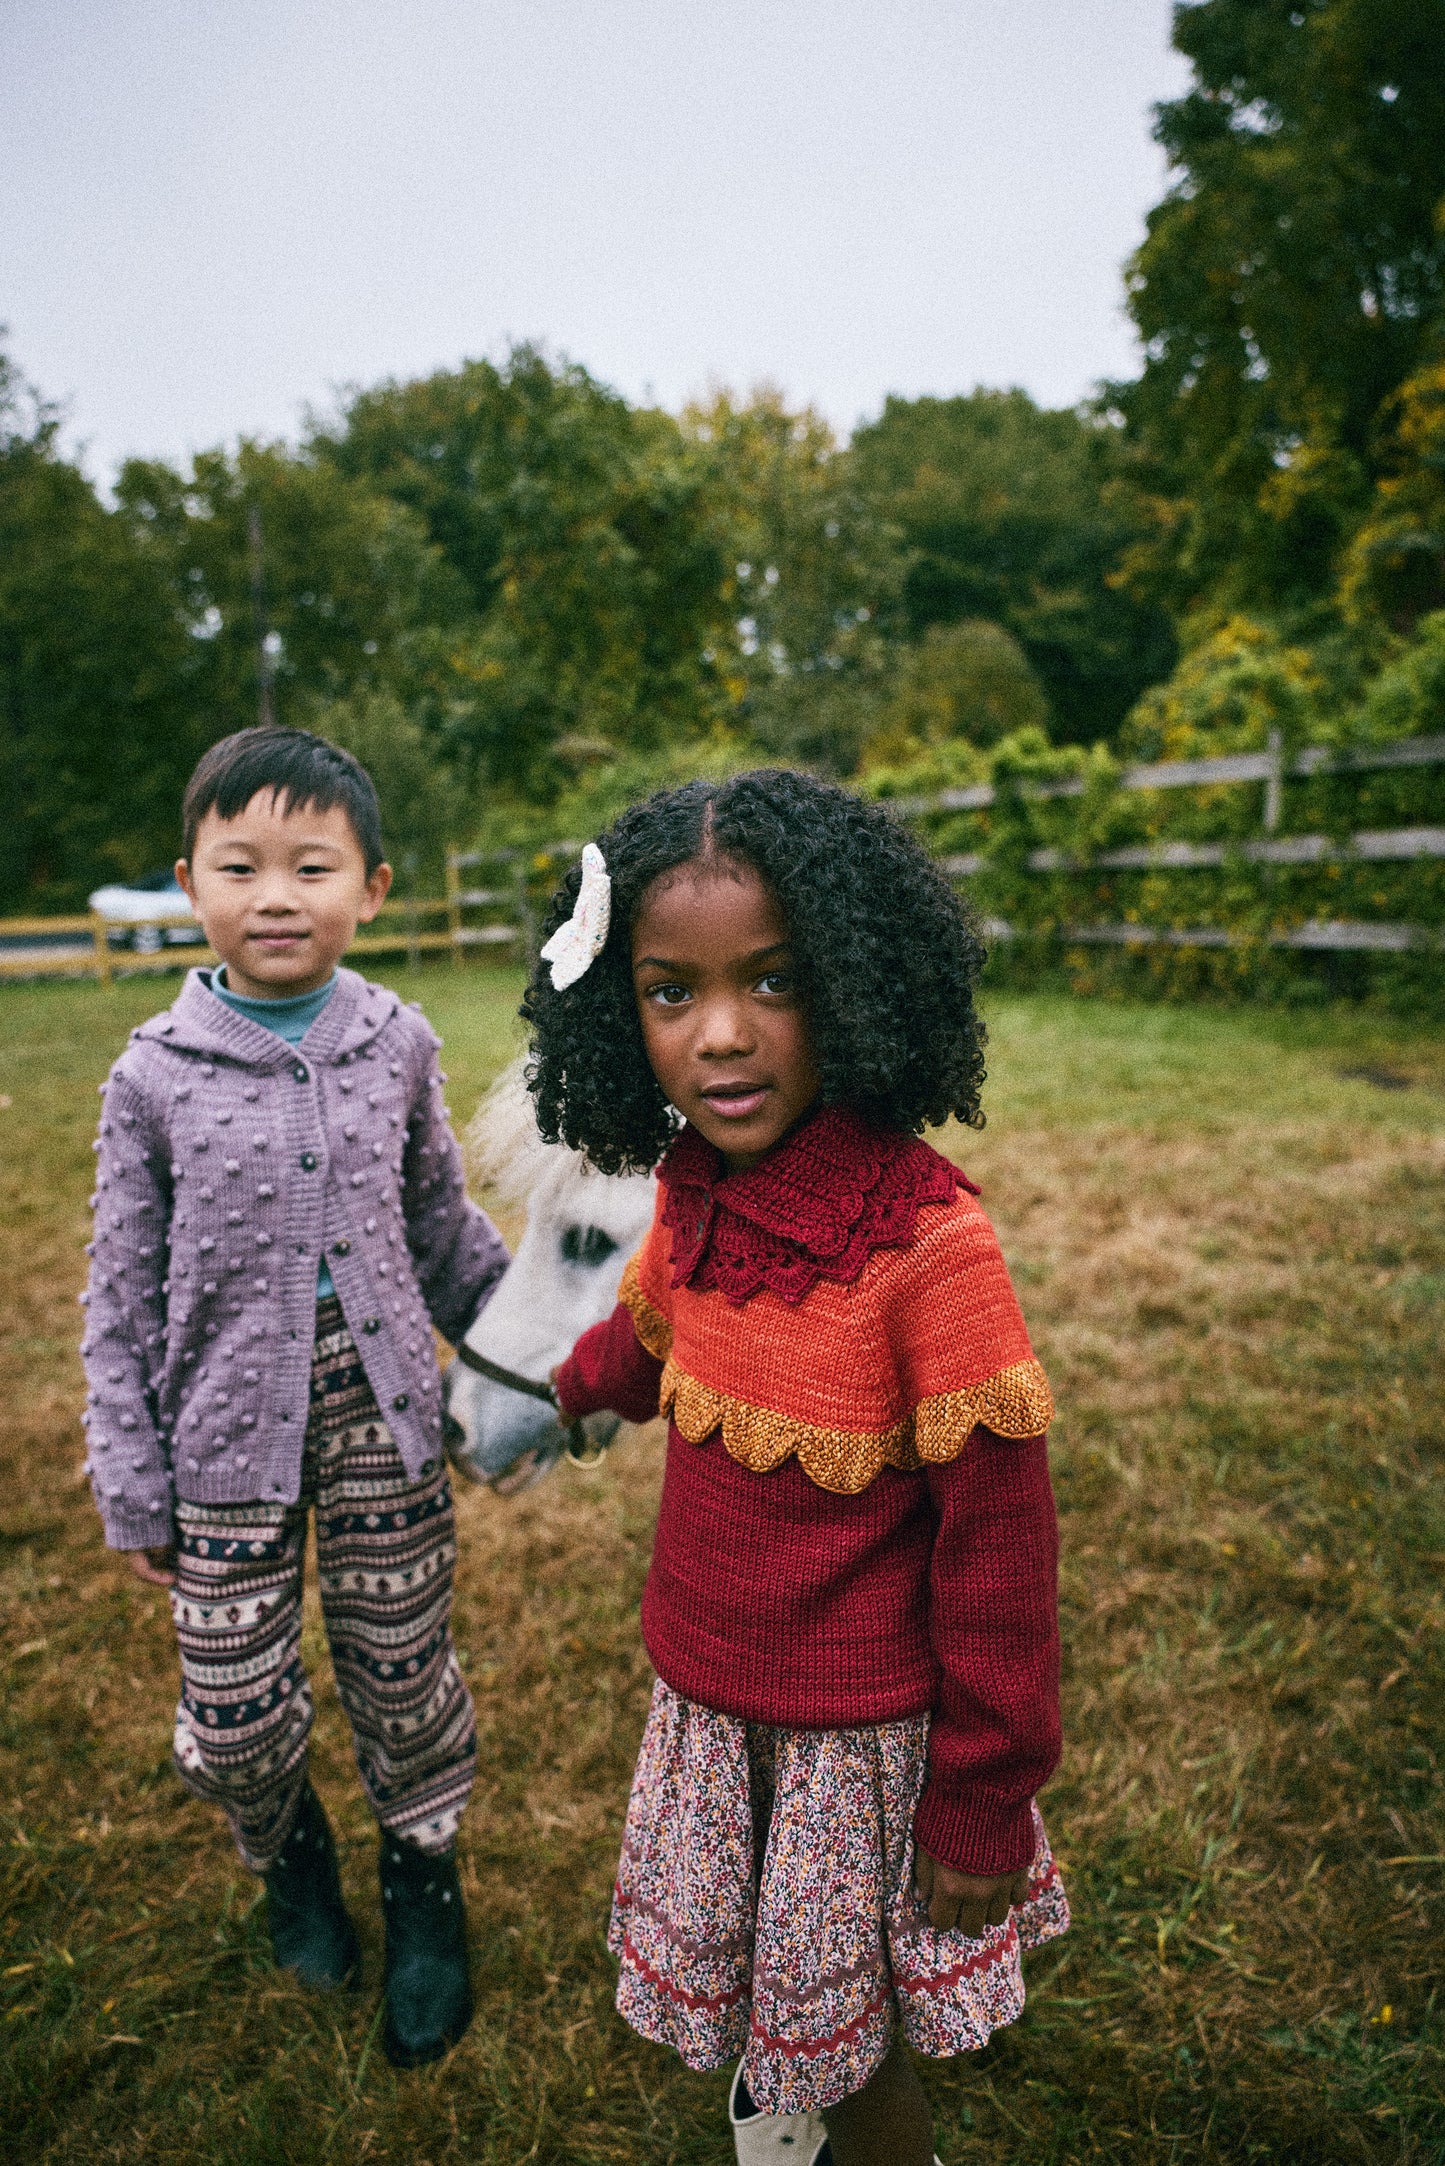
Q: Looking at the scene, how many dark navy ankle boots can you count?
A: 2